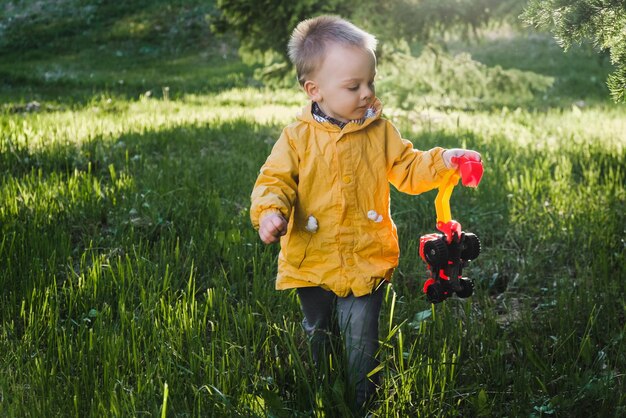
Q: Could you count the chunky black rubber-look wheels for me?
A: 4